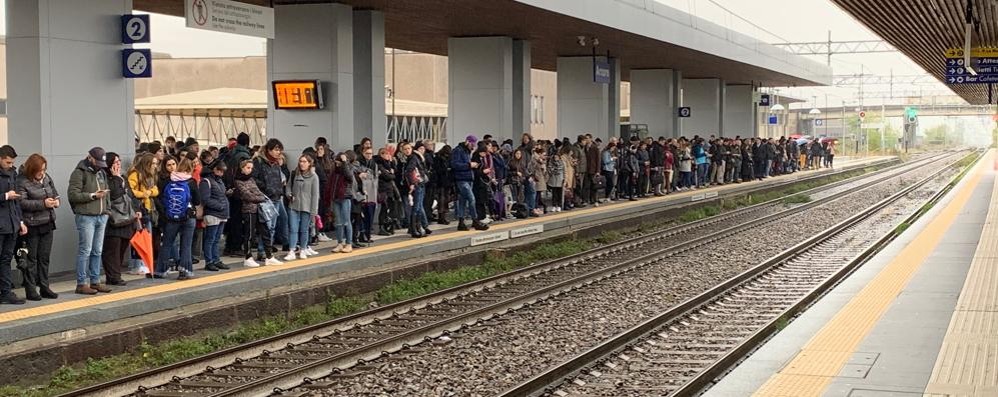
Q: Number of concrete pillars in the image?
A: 7